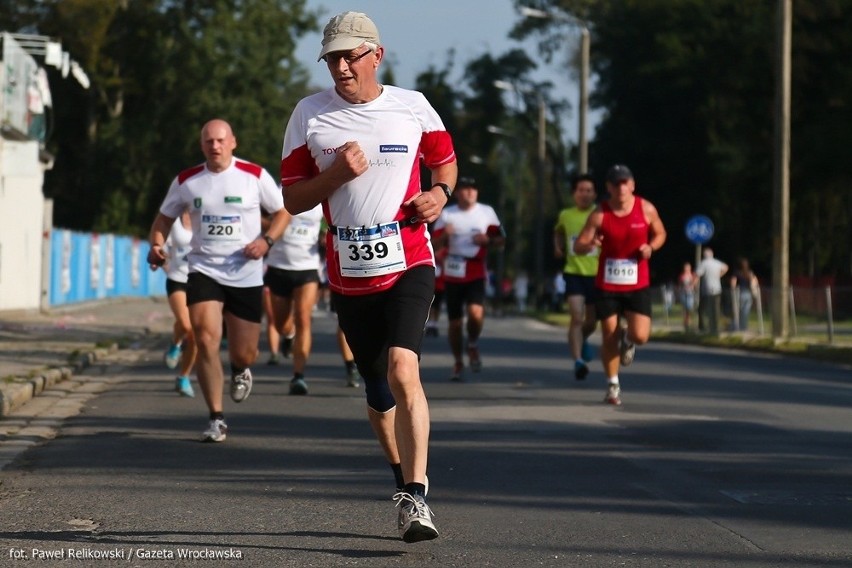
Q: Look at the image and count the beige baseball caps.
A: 1